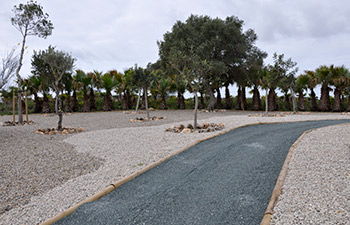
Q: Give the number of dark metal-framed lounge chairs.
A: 0